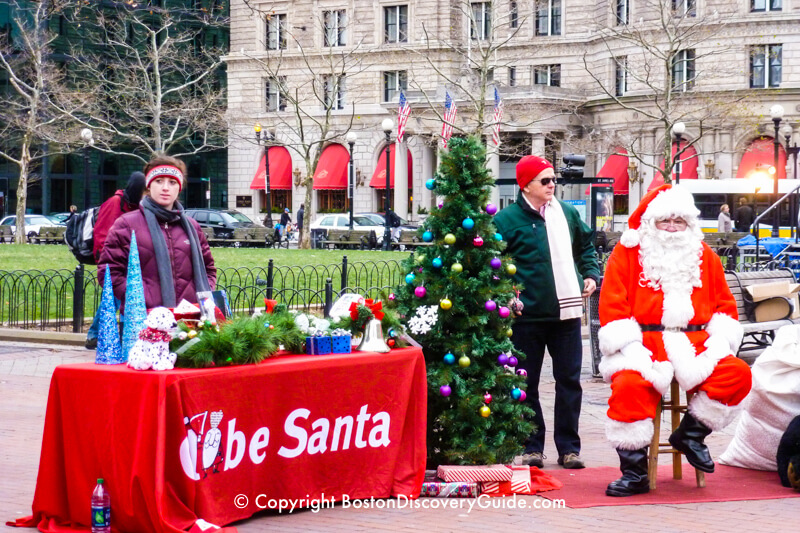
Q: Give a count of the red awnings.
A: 6